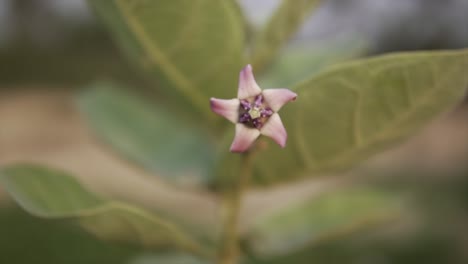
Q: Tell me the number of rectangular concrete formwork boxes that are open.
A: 0